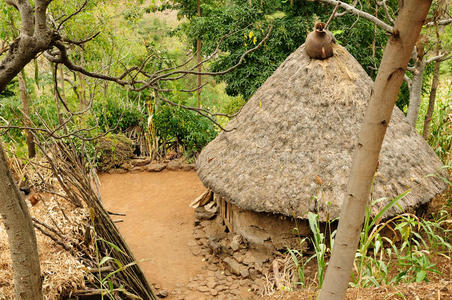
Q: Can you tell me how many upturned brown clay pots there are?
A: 1